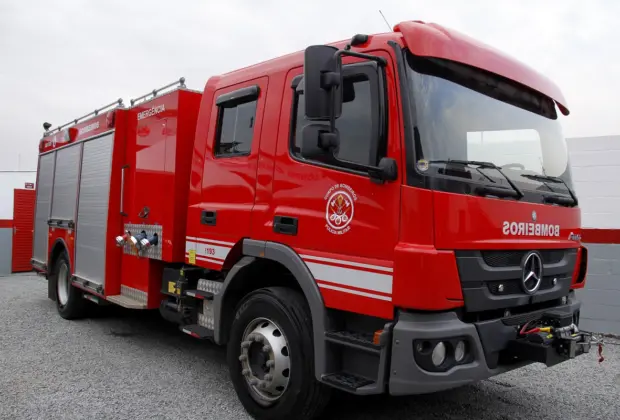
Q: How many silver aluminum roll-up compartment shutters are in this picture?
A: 3